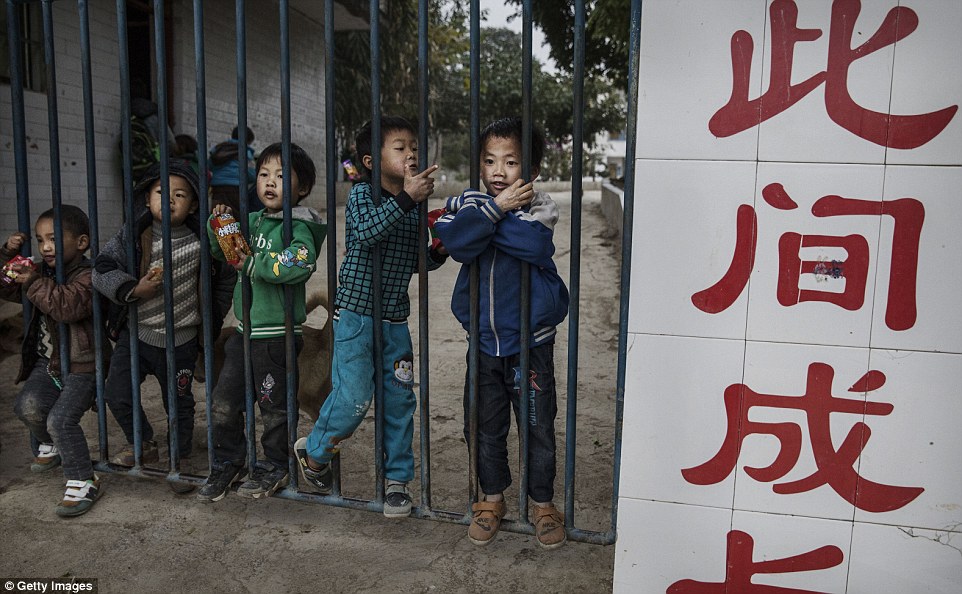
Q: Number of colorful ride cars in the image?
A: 0